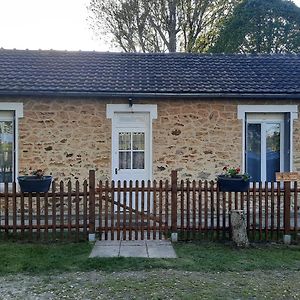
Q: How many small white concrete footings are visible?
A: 3